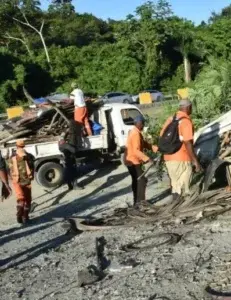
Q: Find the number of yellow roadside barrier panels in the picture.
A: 3